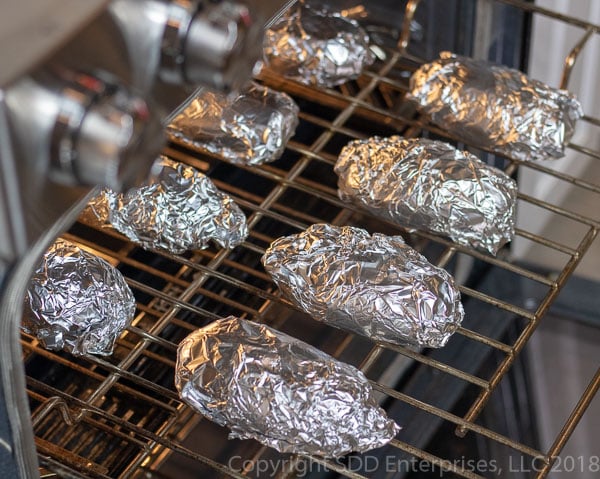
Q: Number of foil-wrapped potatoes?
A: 8